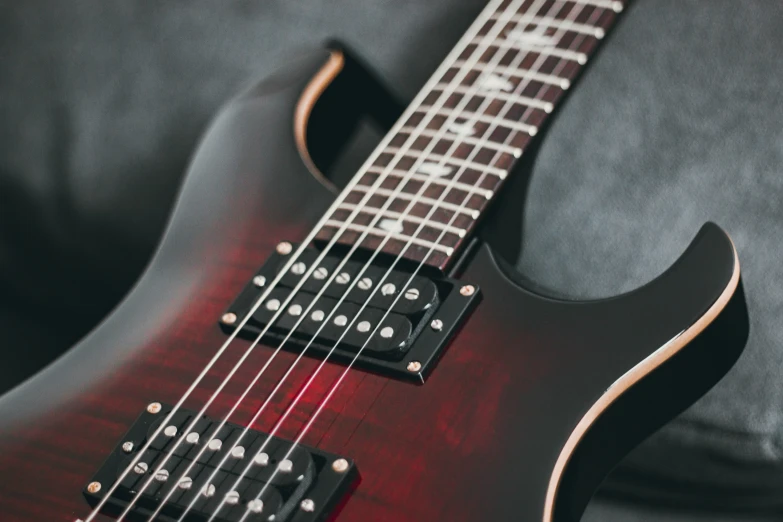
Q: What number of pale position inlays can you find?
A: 5